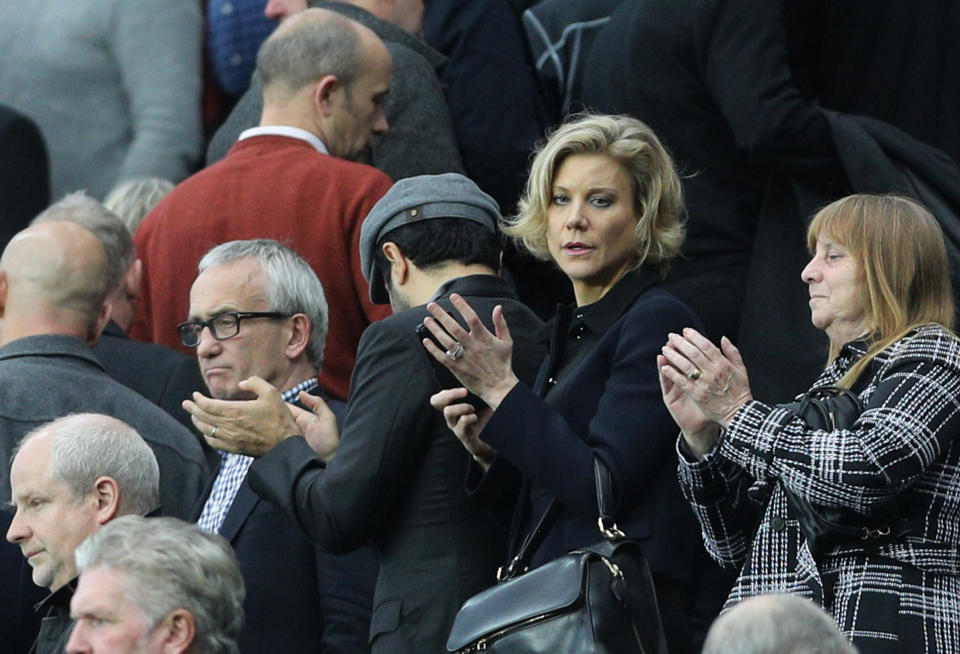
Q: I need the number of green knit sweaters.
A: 0